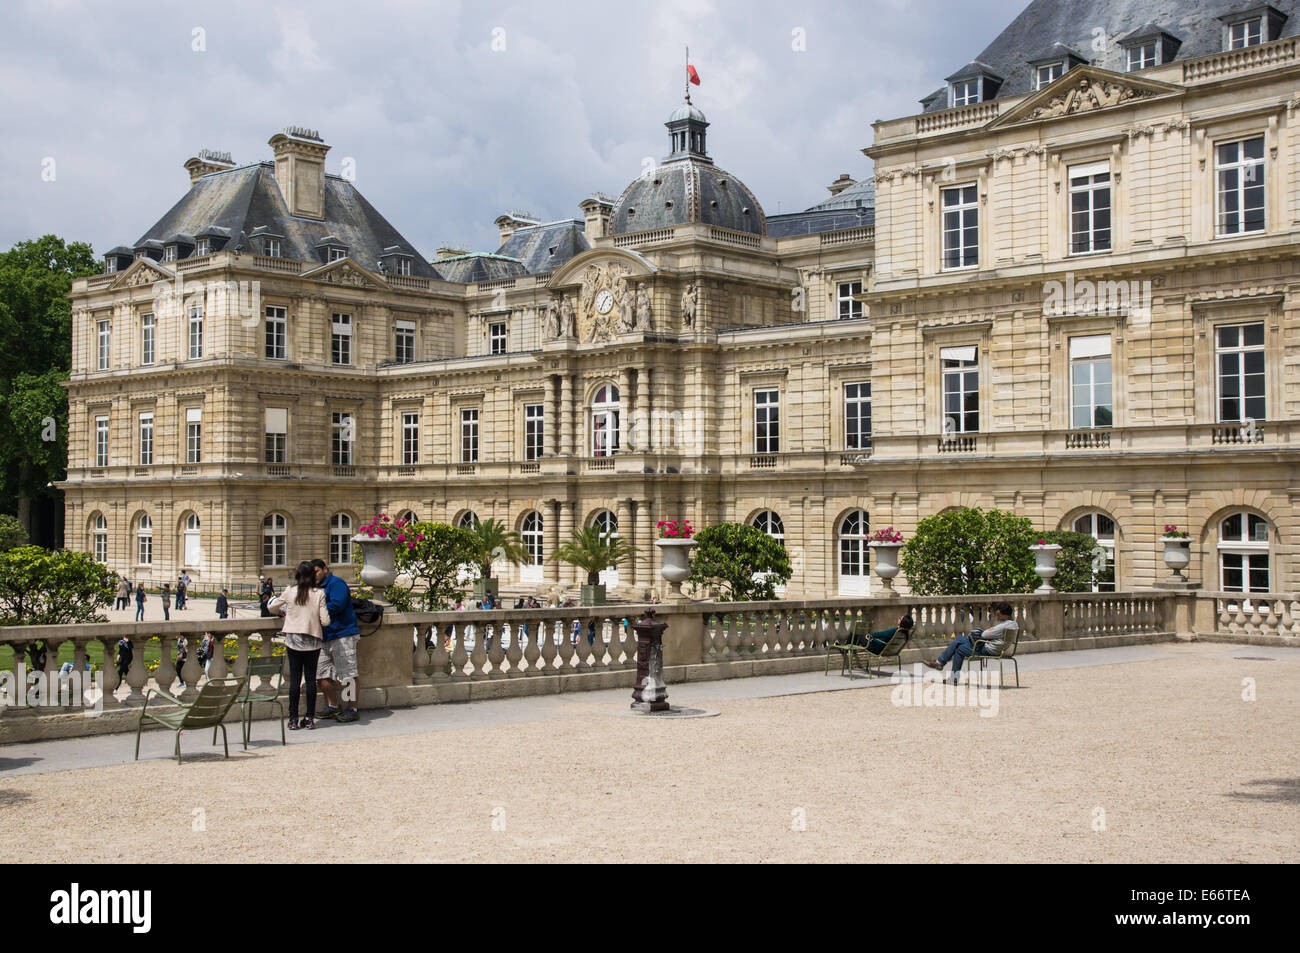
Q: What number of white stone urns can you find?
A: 5